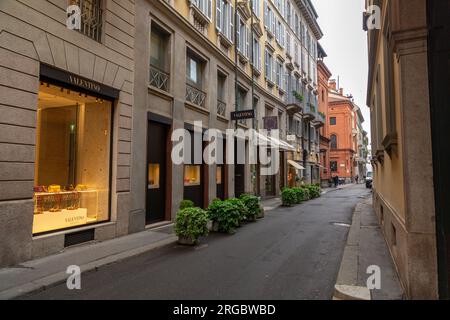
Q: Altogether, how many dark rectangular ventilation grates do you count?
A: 1